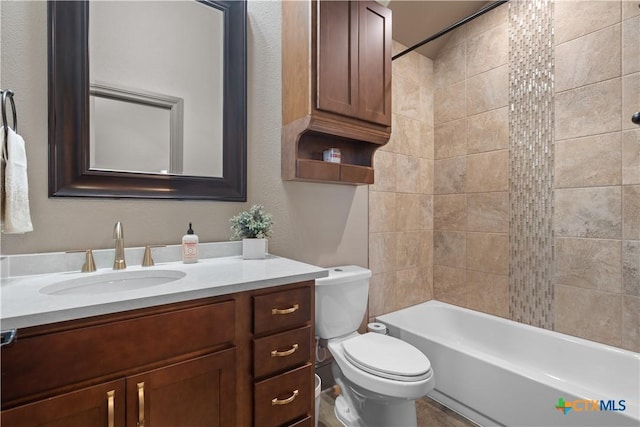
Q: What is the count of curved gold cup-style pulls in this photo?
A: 3